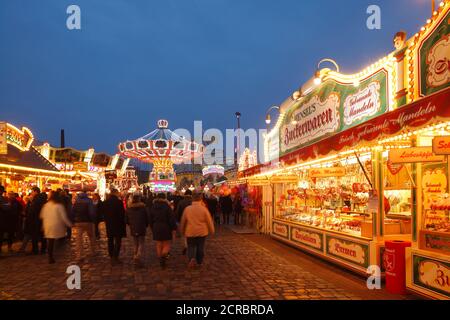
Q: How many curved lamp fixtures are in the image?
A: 2